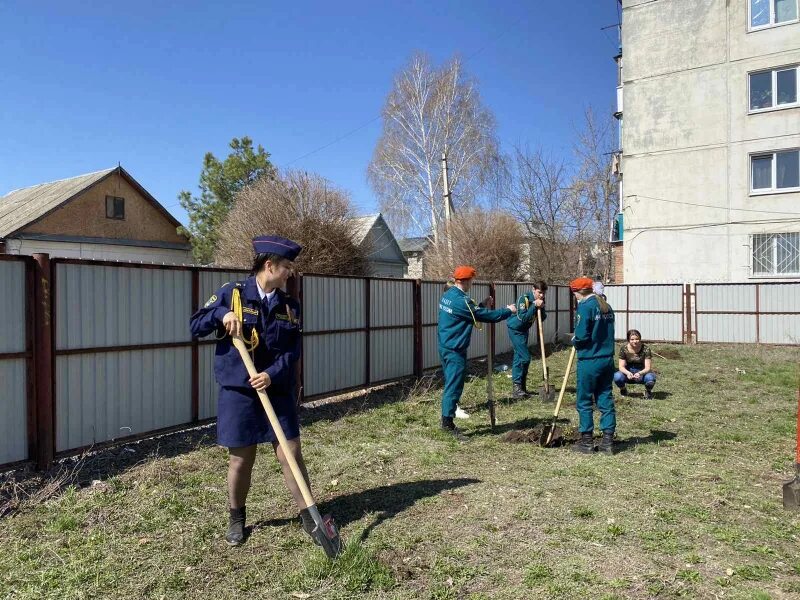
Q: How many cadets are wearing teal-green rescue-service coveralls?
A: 3